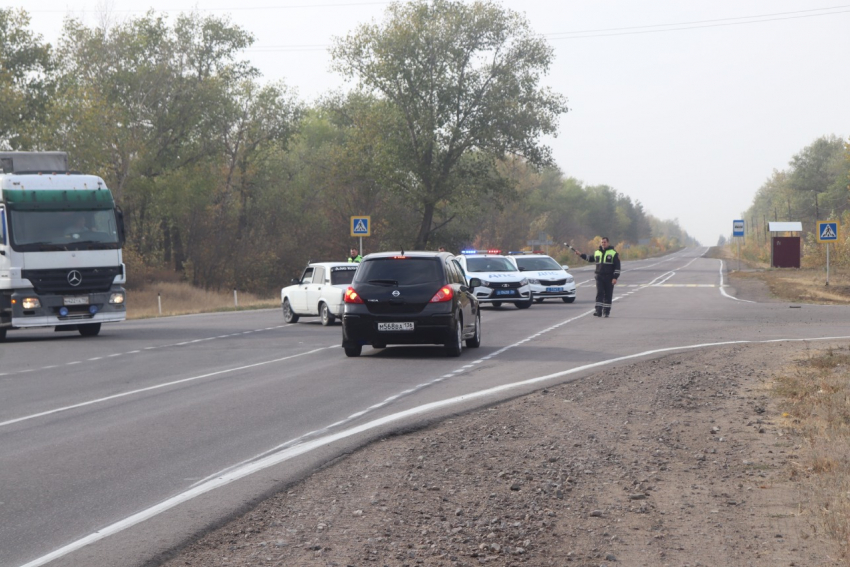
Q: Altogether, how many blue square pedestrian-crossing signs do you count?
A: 2